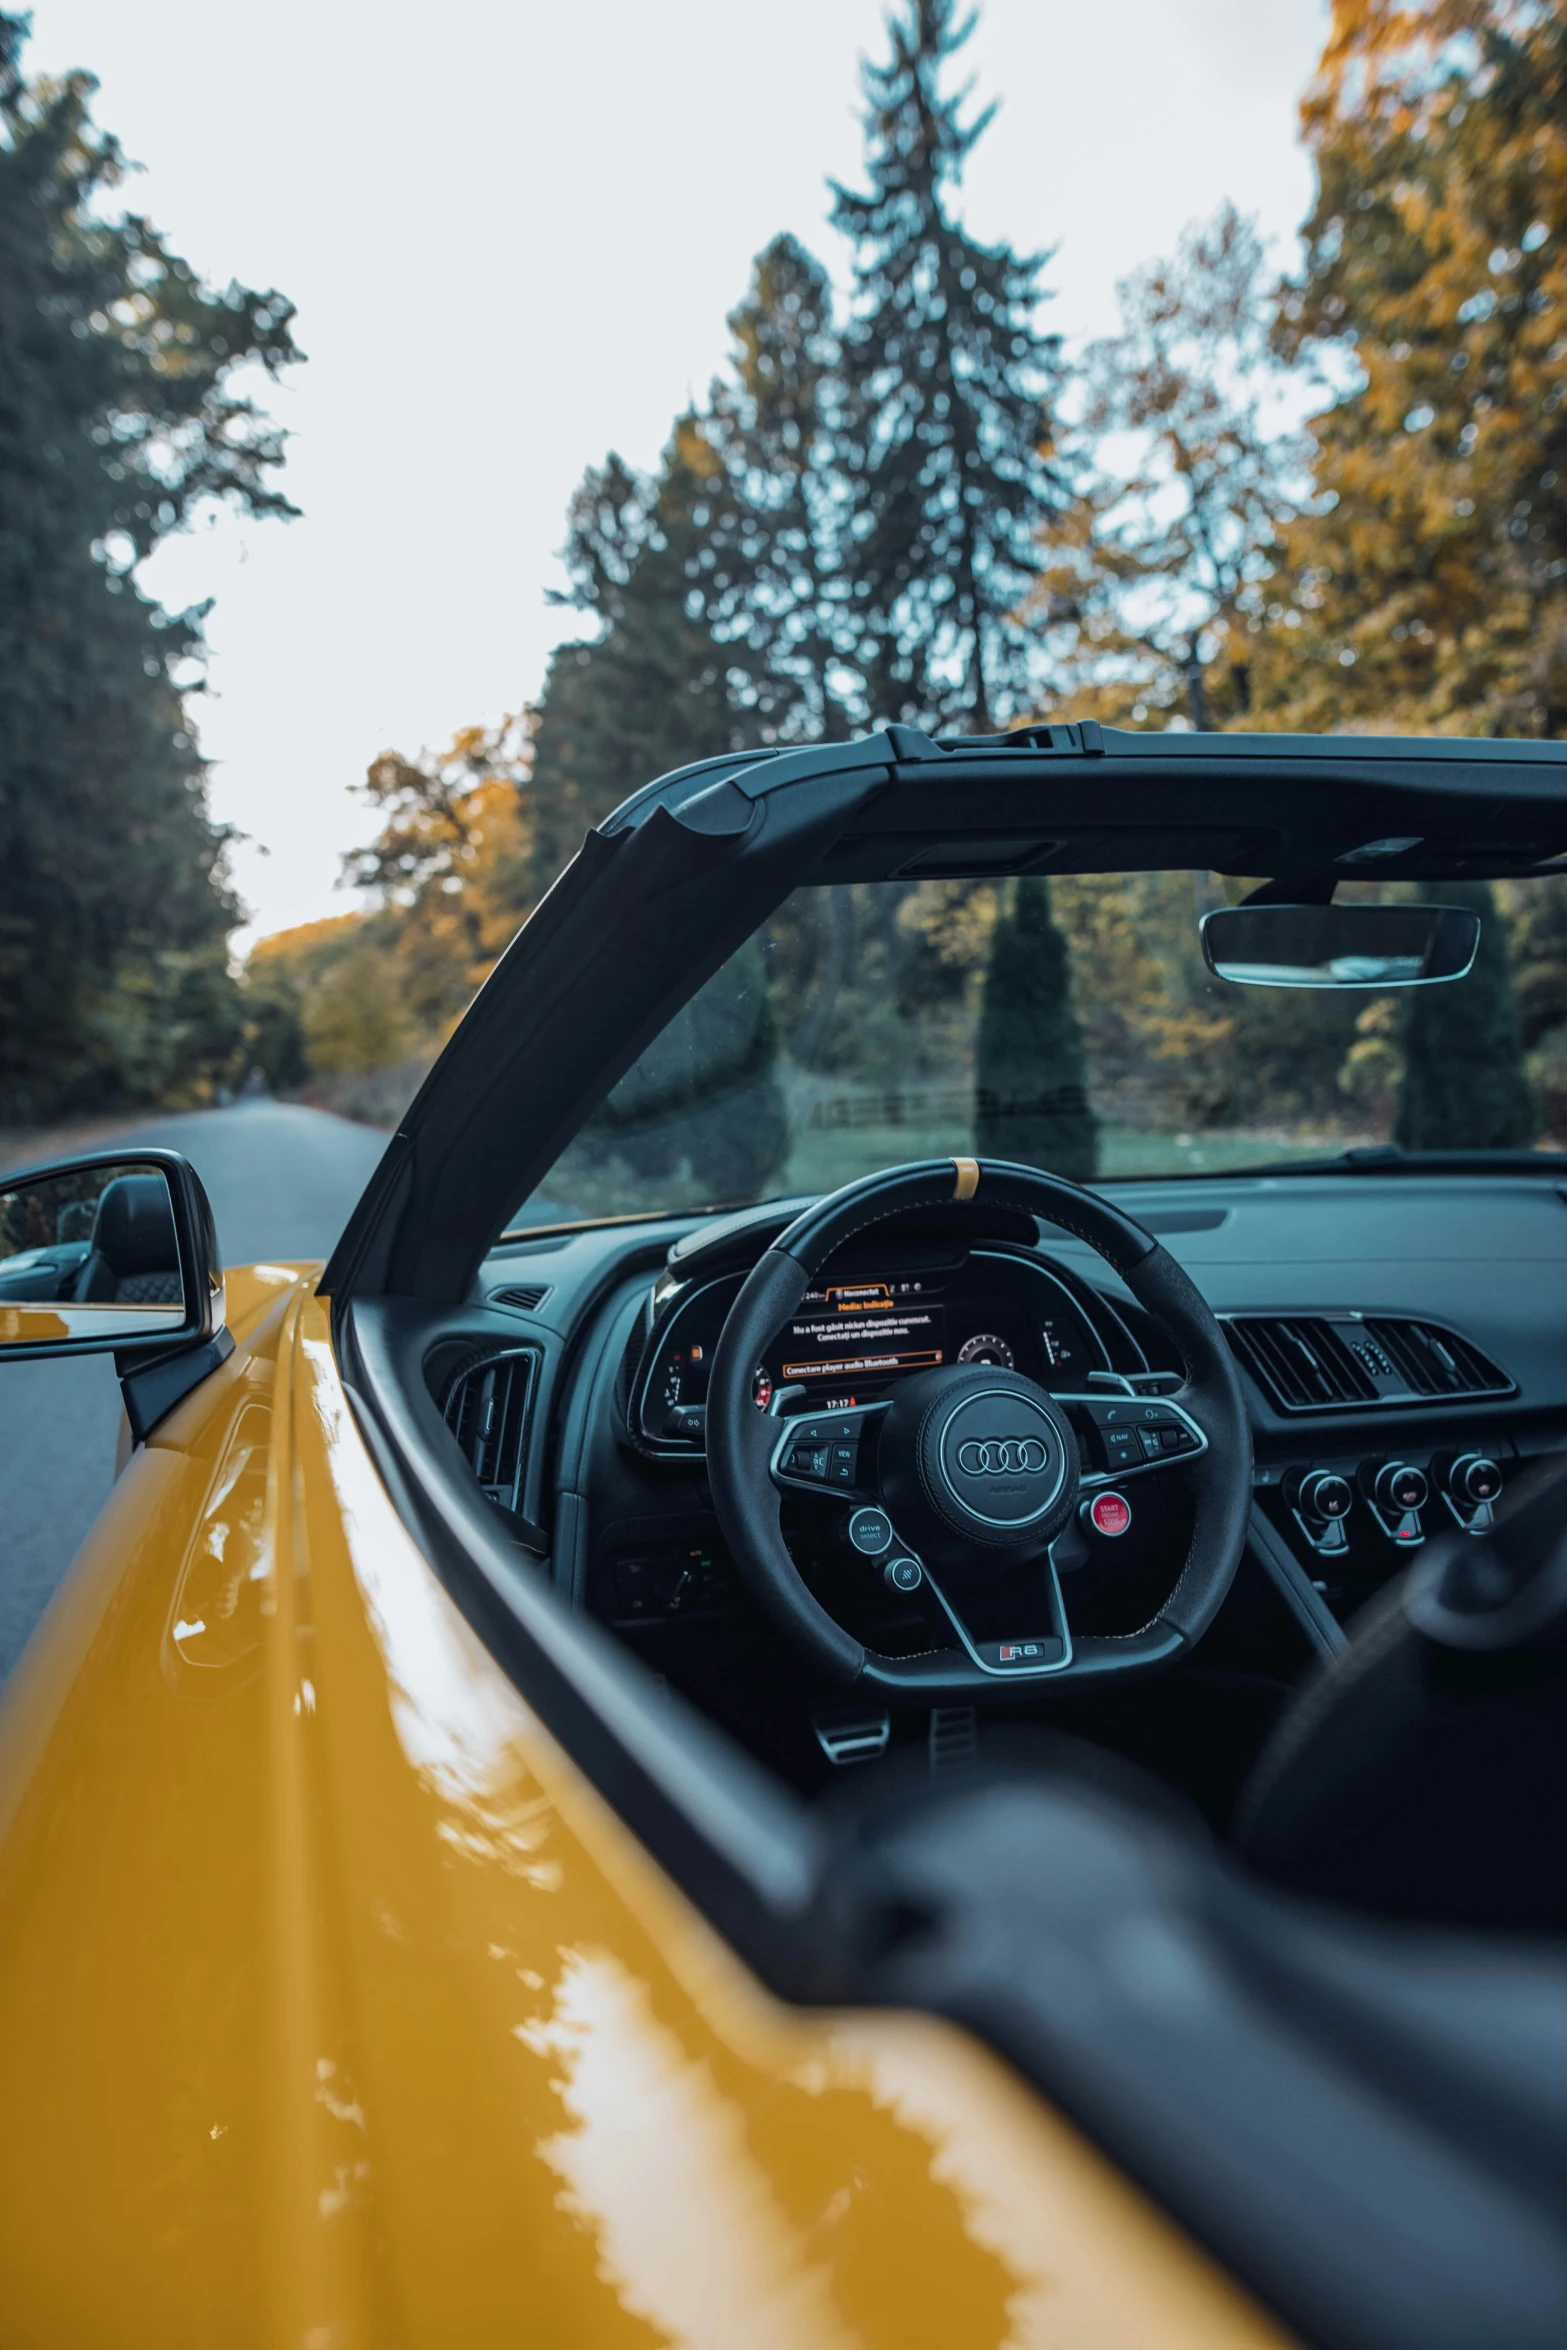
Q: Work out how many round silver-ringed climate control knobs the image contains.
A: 3